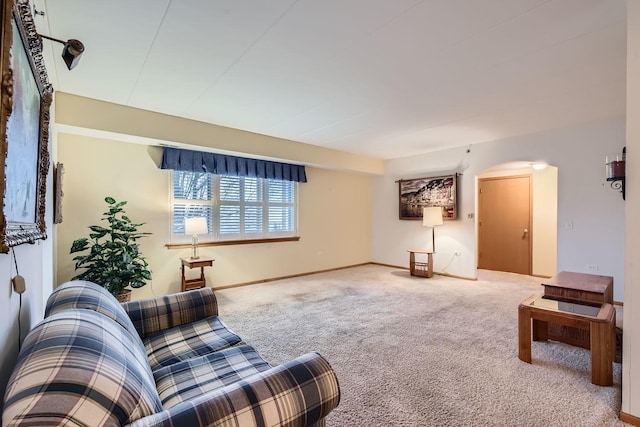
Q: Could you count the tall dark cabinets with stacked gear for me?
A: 0